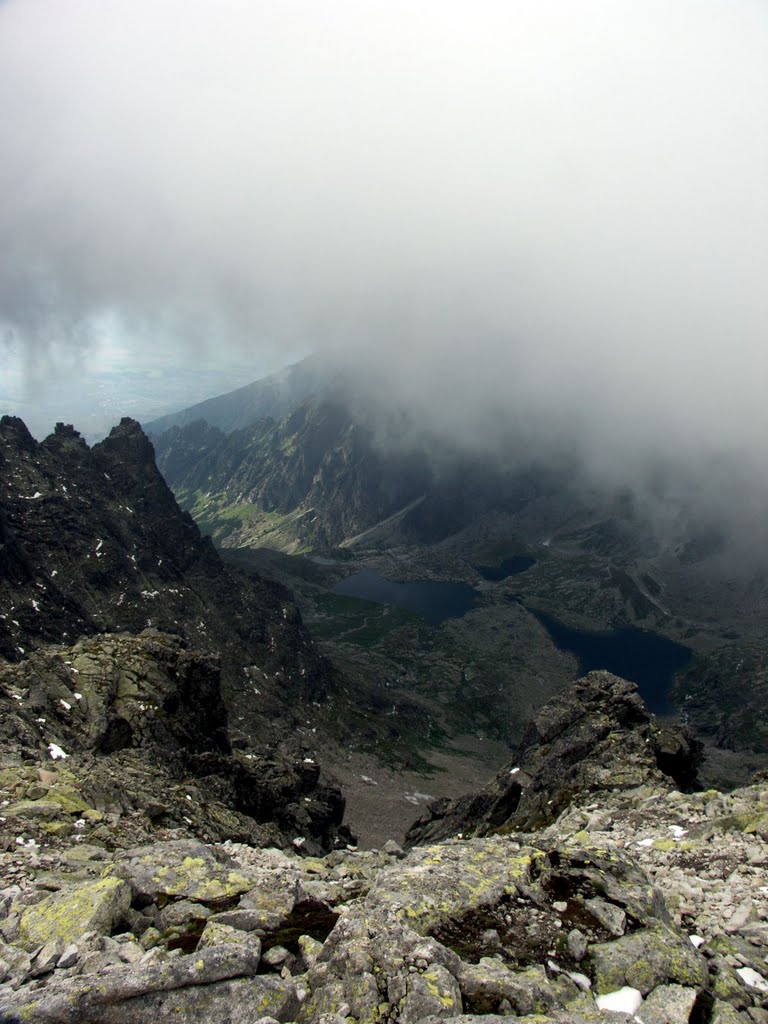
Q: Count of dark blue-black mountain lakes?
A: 3